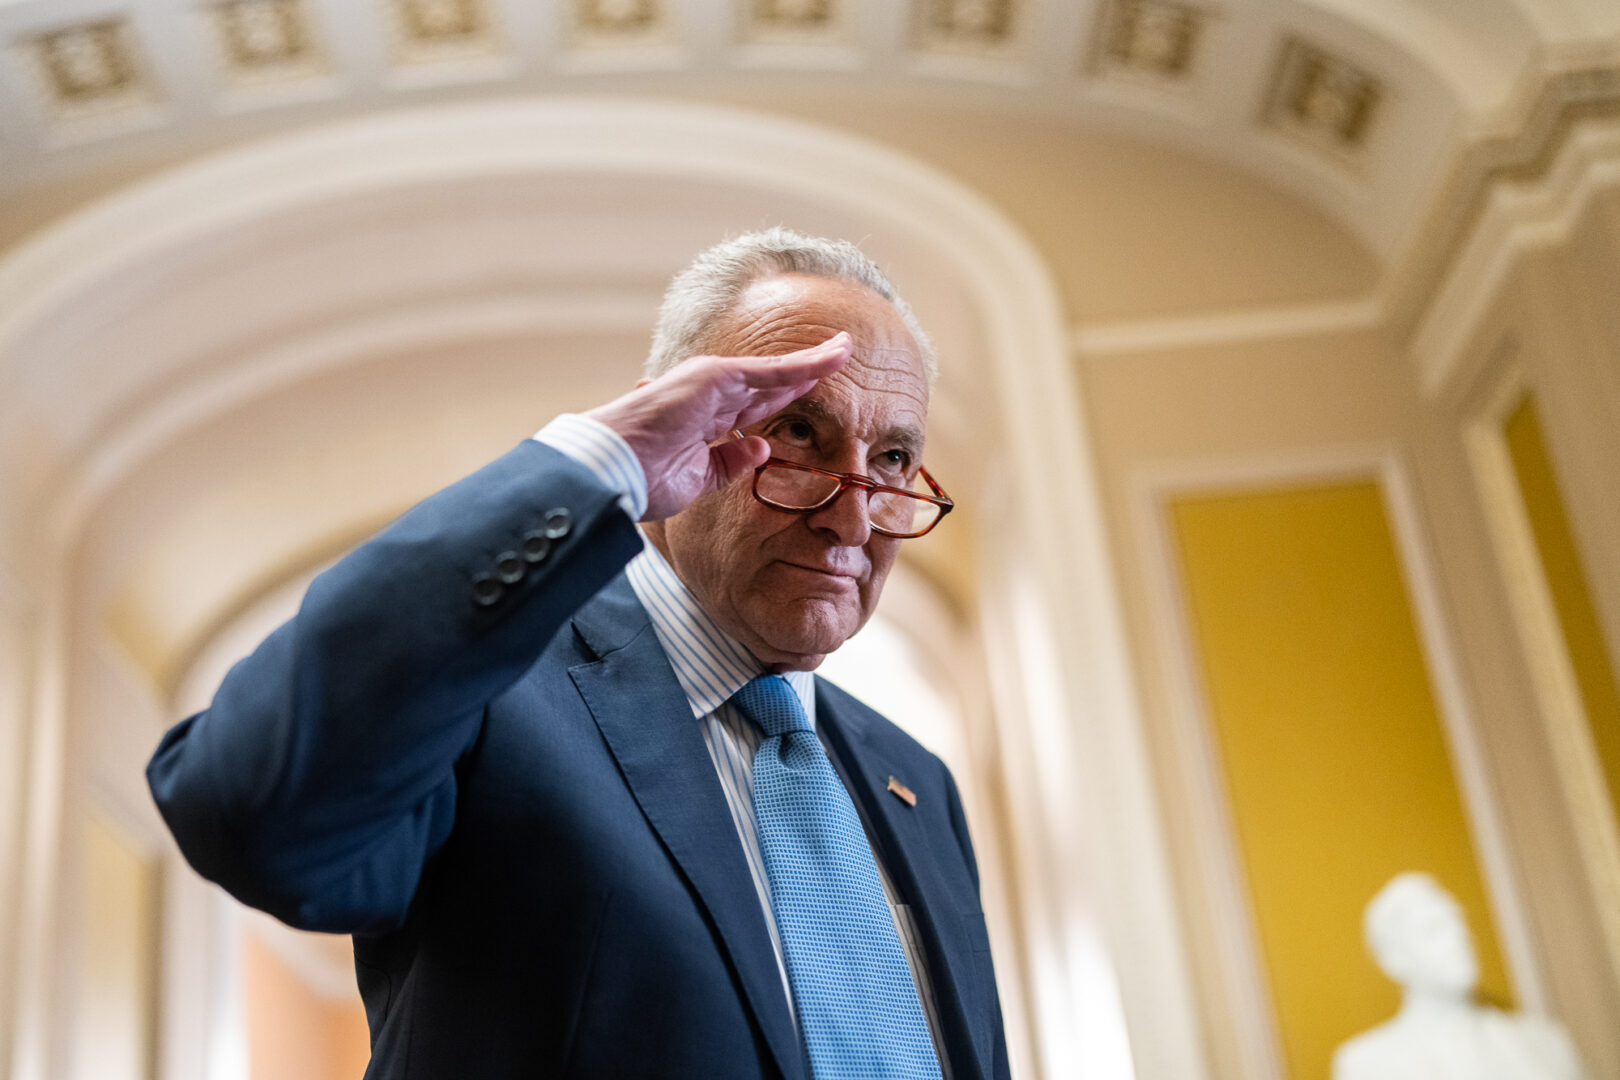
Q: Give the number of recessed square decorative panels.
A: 8